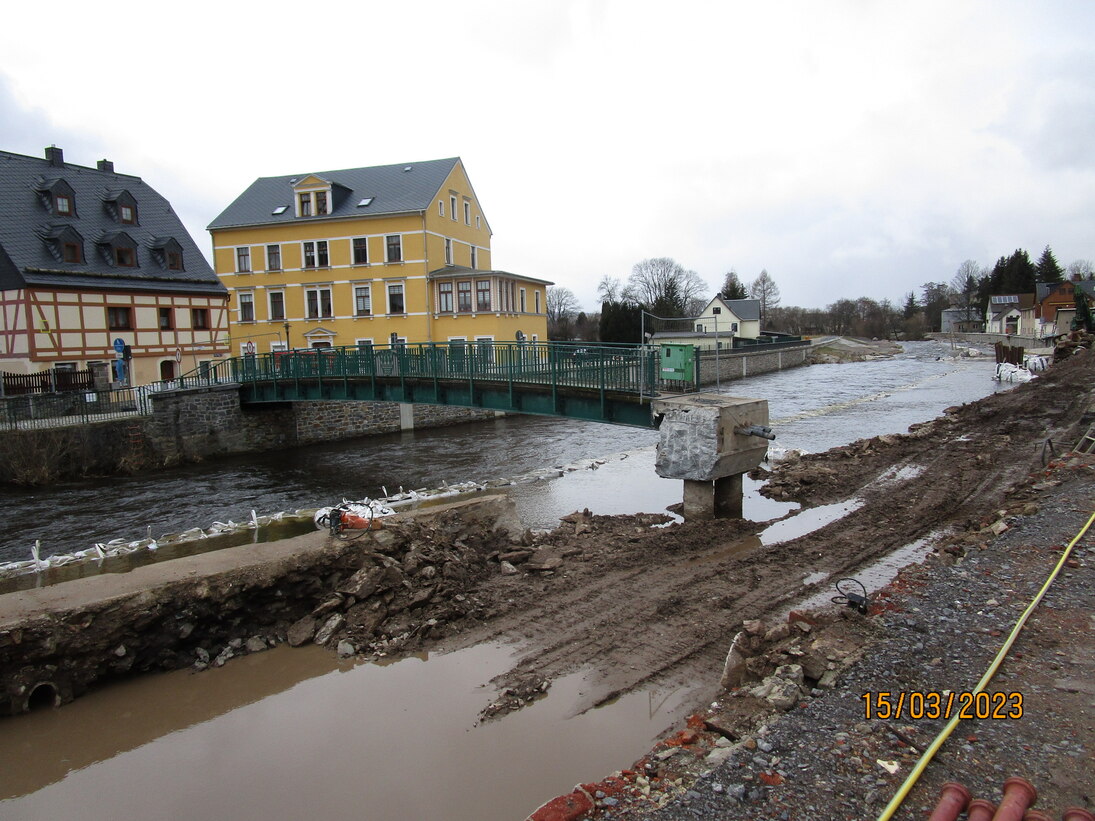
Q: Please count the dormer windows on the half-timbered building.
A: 5